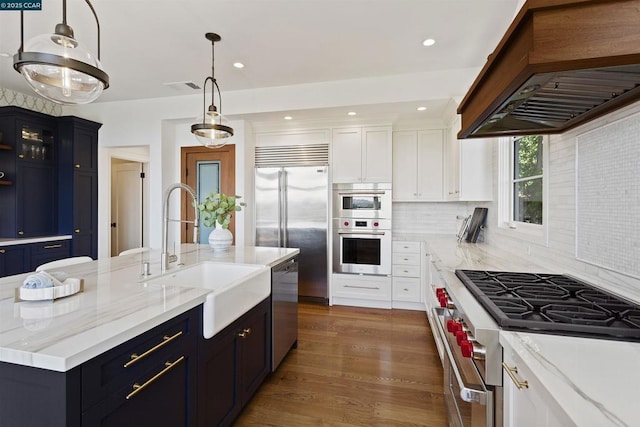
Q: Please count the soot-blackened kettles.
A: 0